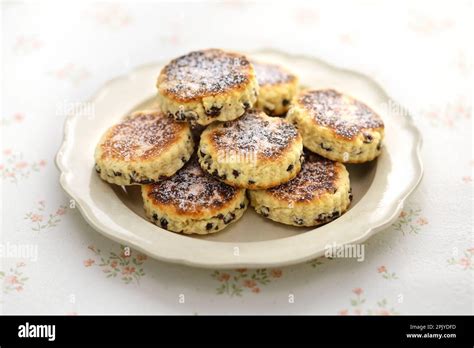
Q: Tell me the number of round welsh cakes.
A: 7